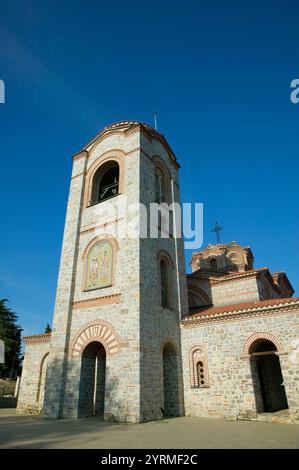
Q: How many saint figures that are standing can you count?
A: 2